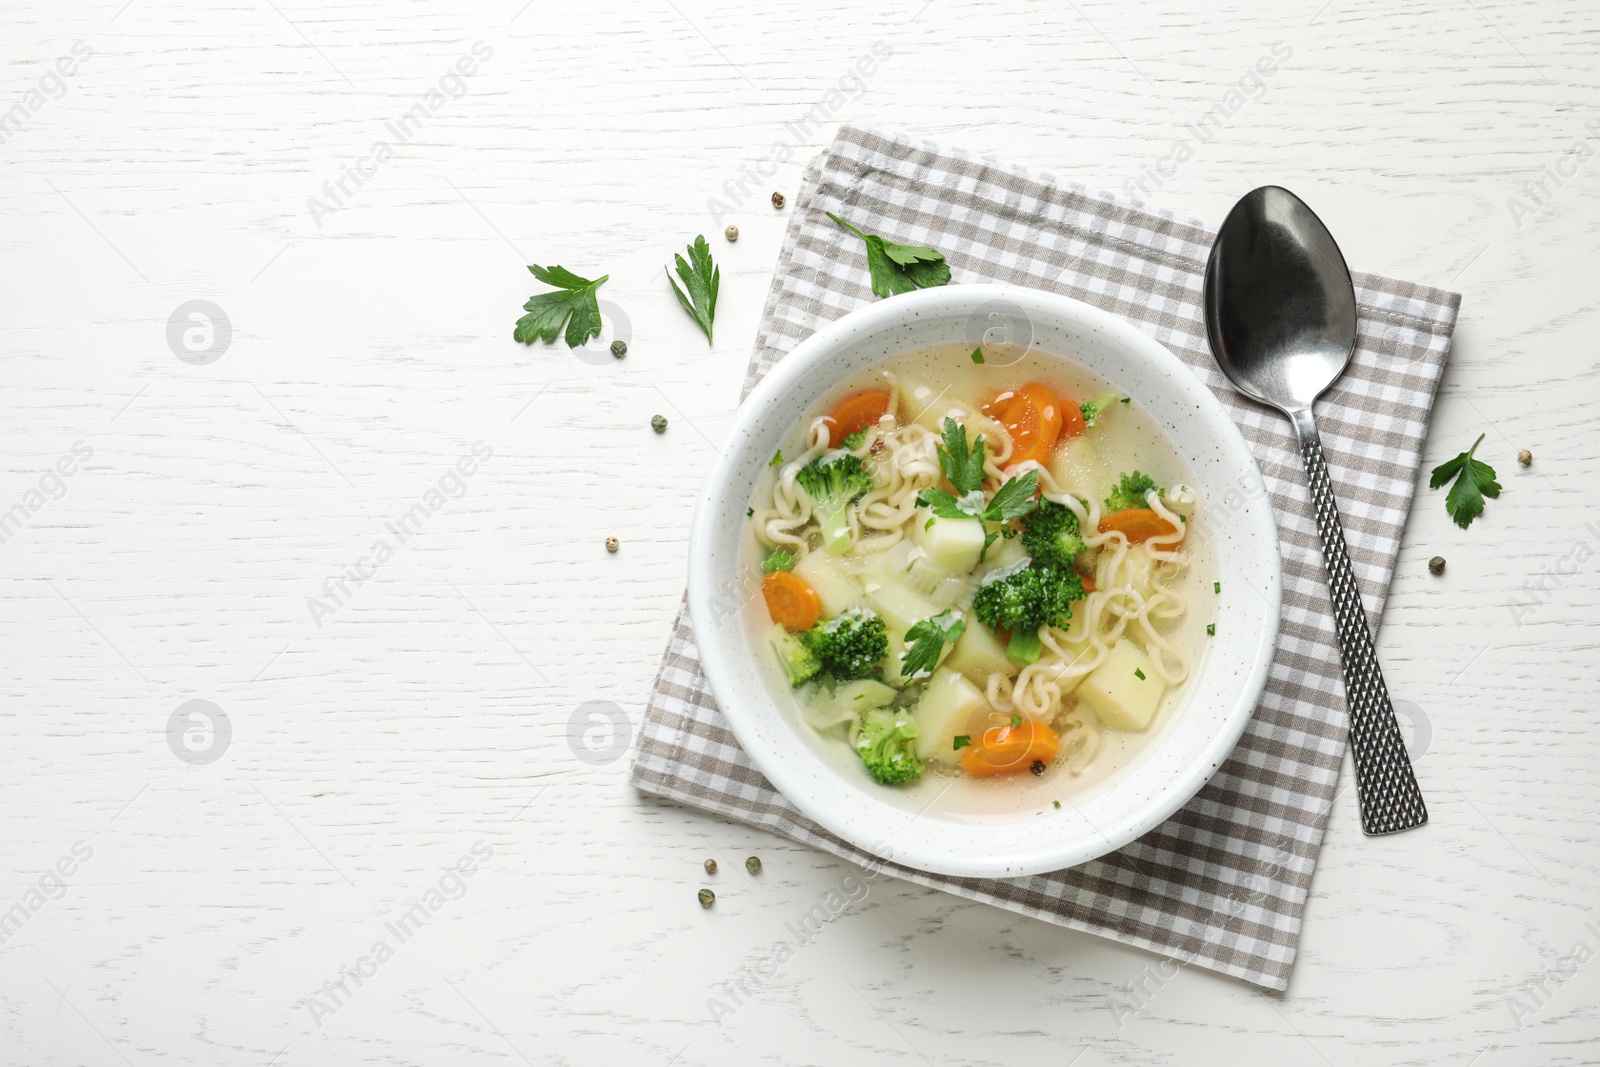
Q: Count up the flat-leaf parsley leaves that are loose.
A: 4